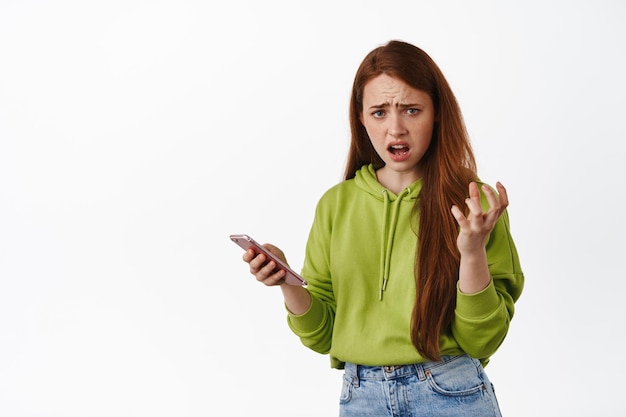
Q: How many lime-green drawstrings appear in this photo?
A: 2